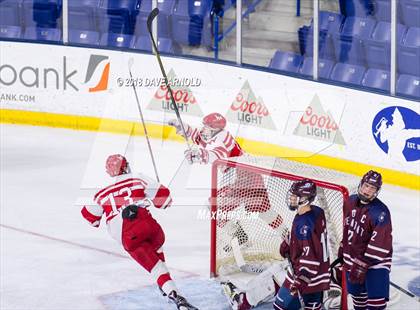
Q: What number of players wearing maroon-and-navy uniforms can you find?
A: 2